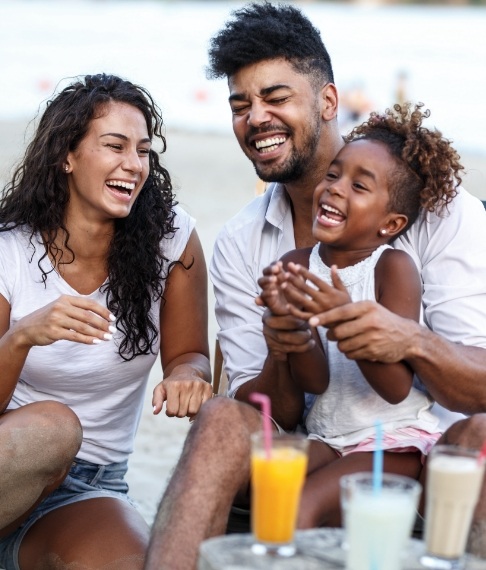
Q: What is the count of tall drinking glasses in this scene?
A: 3